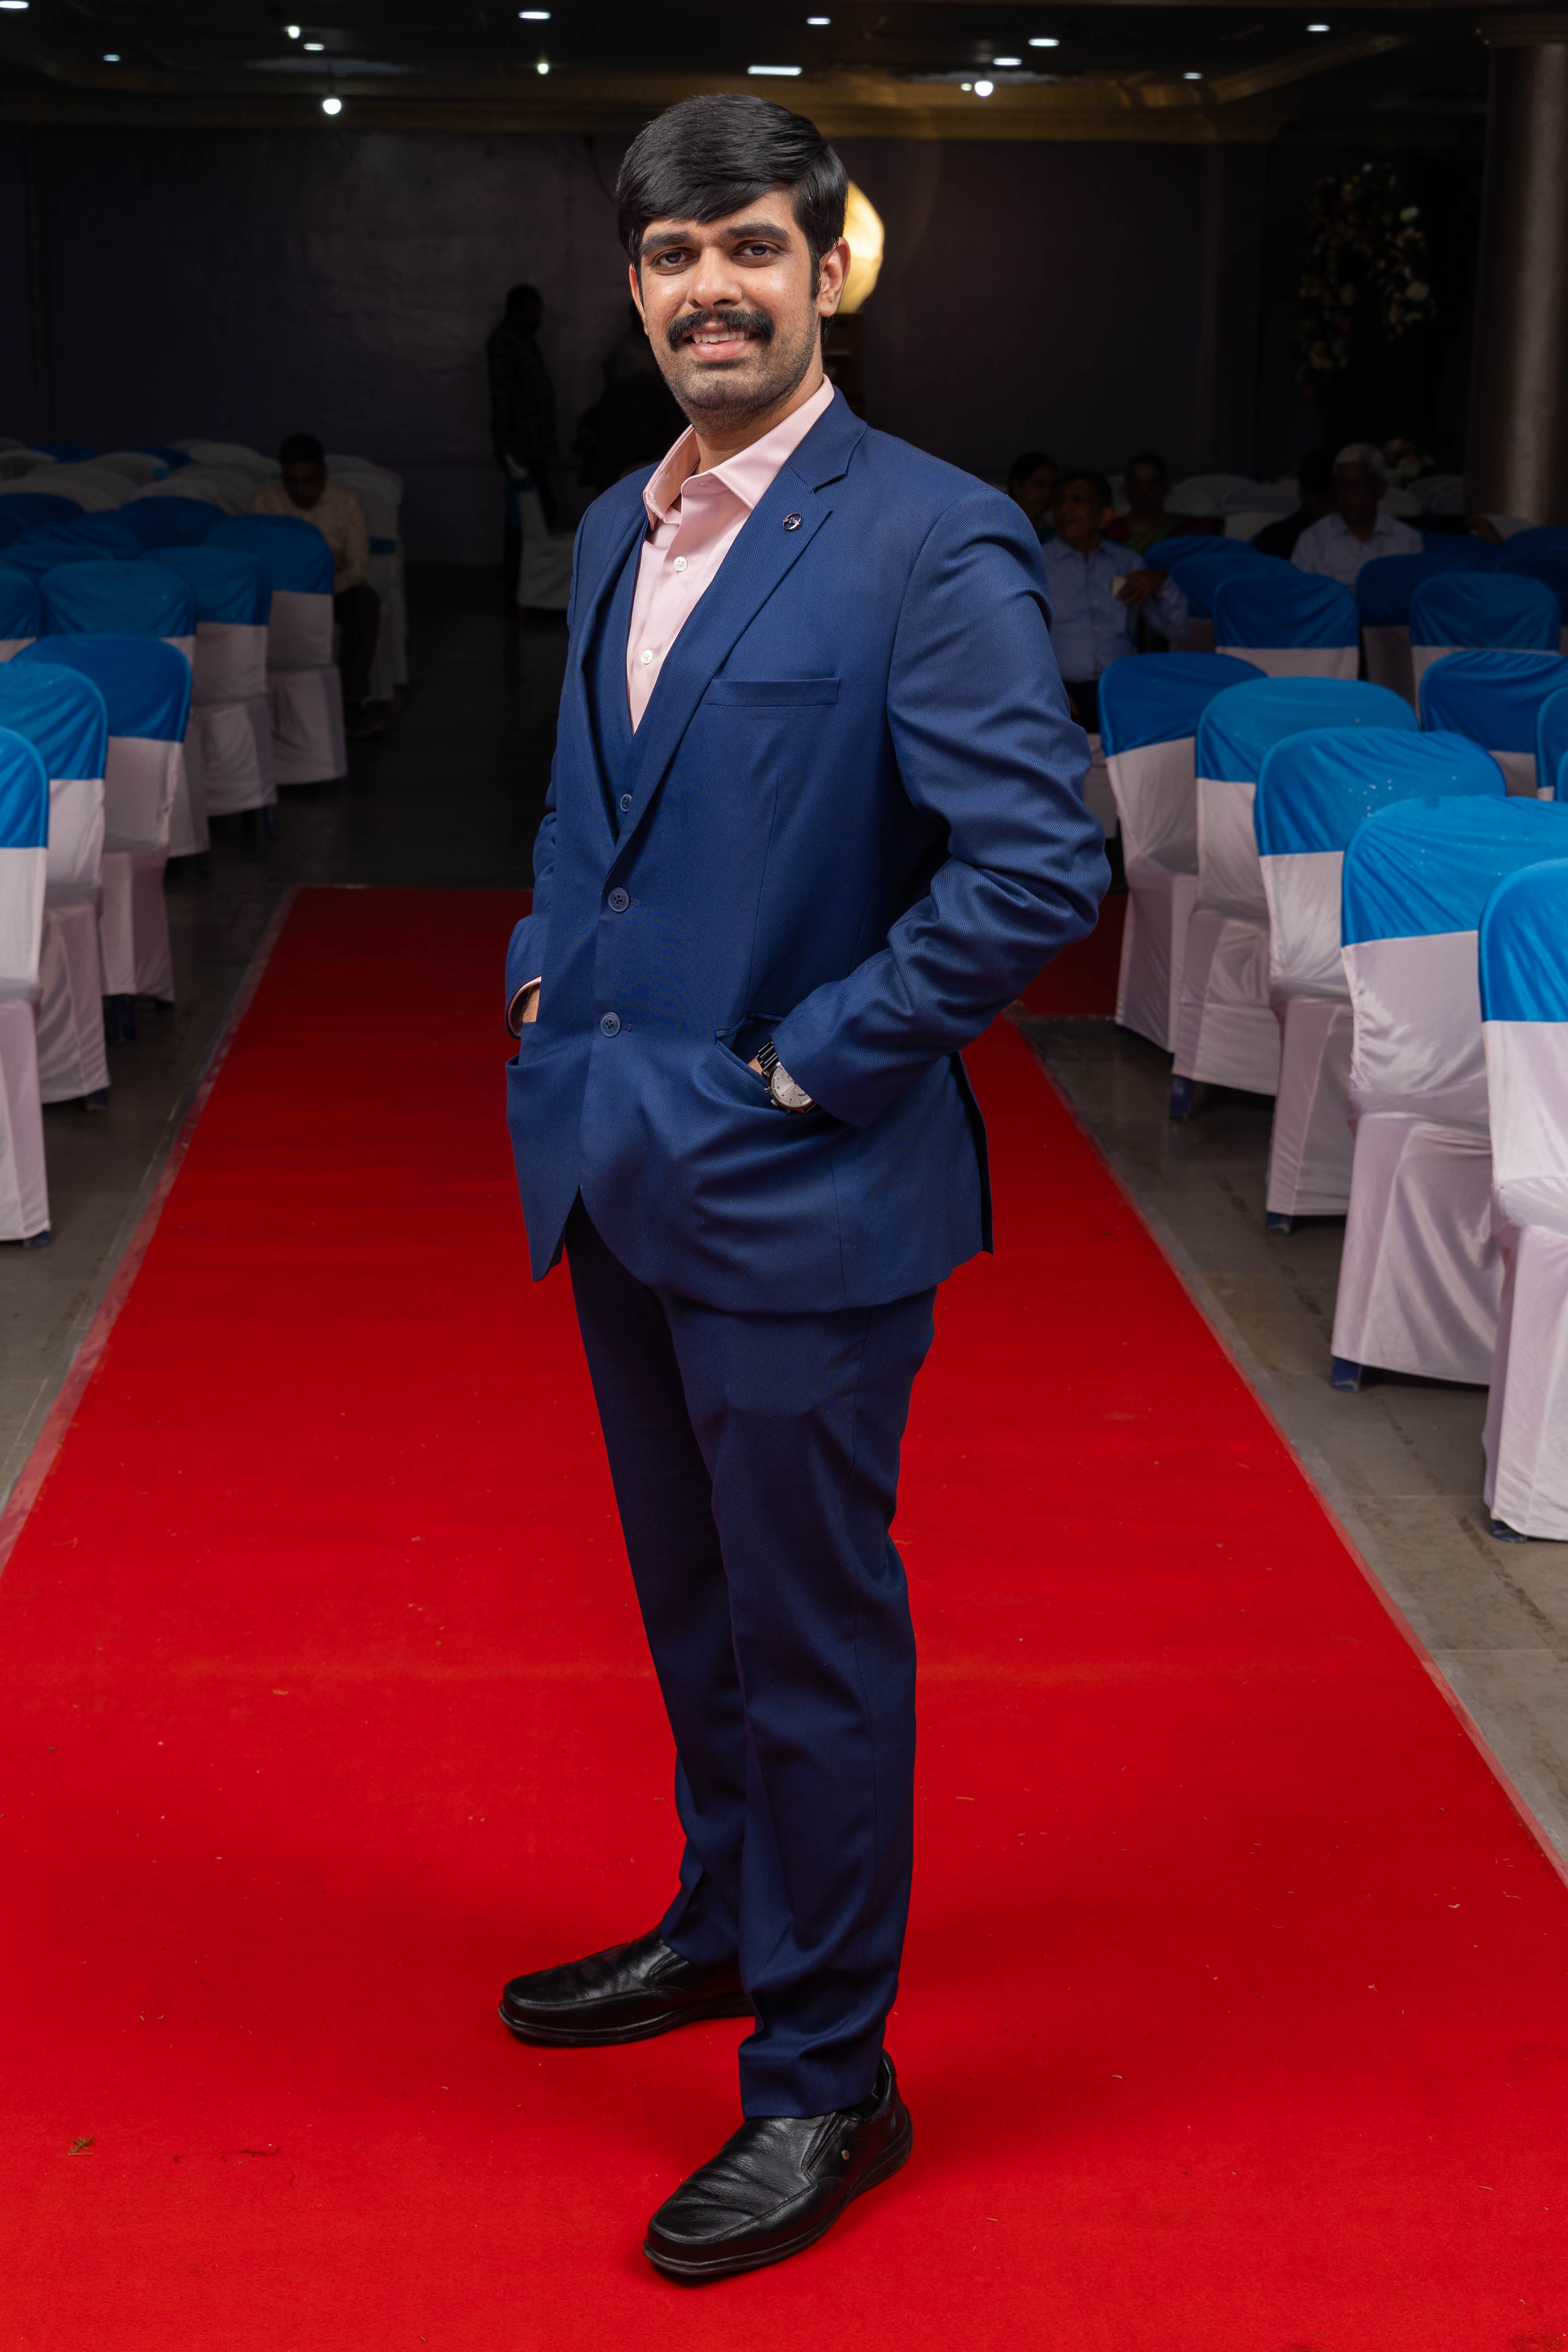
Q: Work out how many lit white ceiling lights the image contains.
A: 15